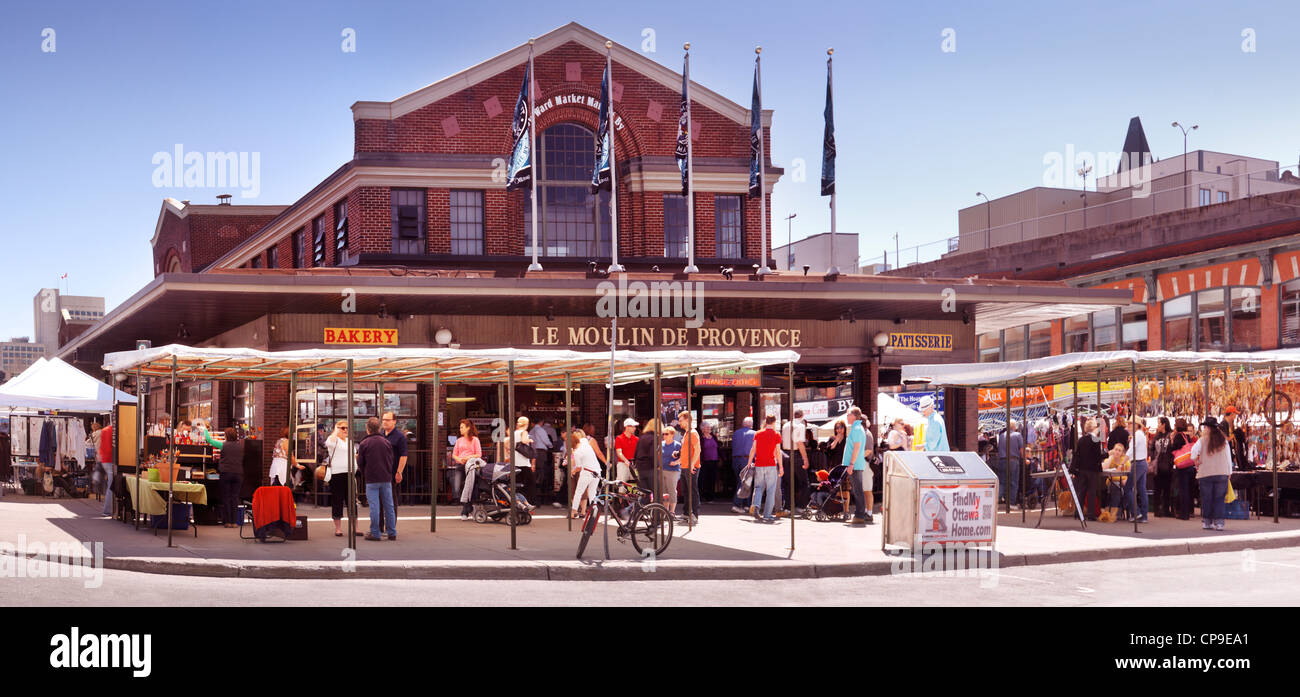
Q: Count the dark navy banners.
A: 5